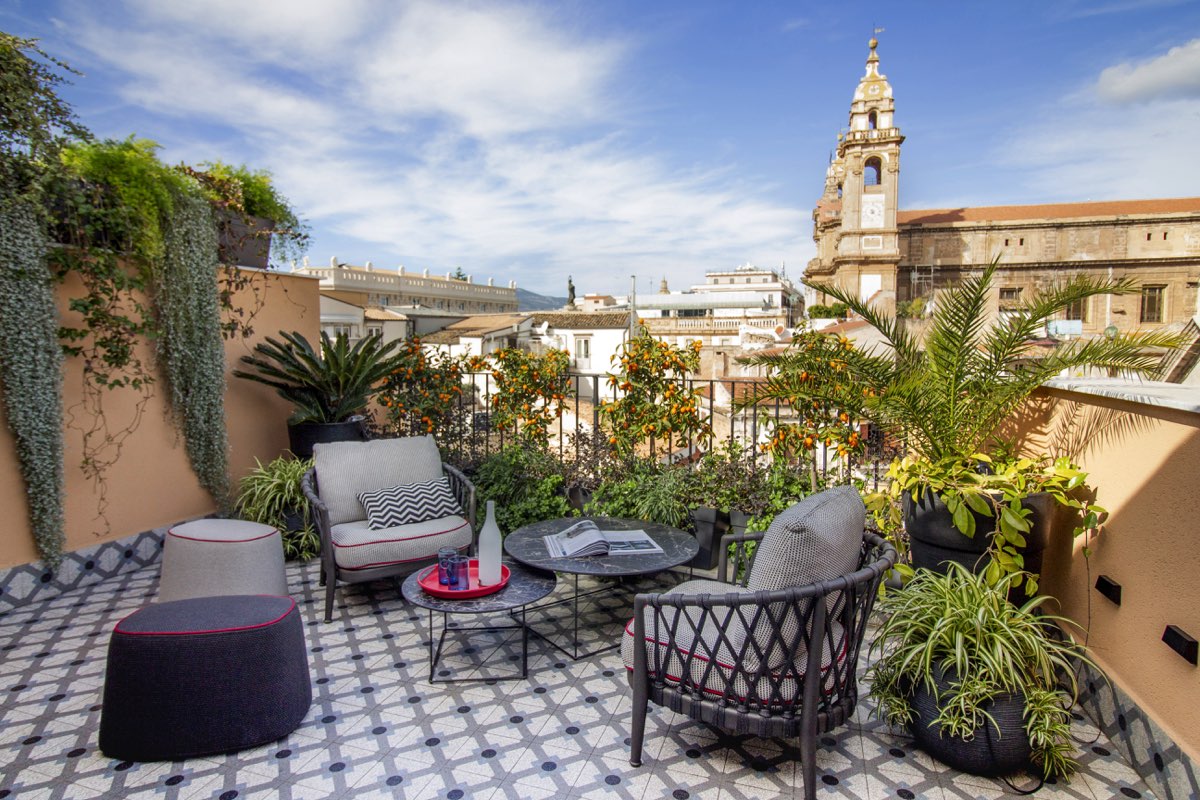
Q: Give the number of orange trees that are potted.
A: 4